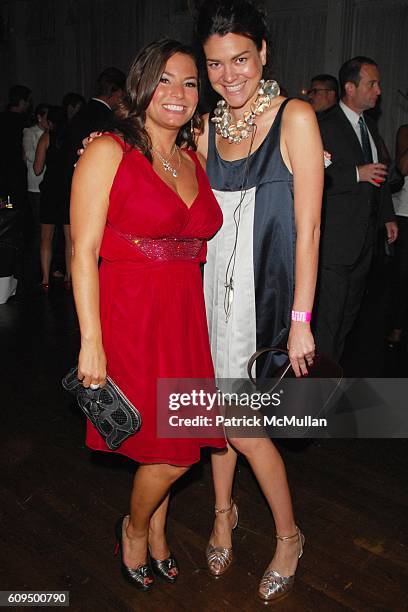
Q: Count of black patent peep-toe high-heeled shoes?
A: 2